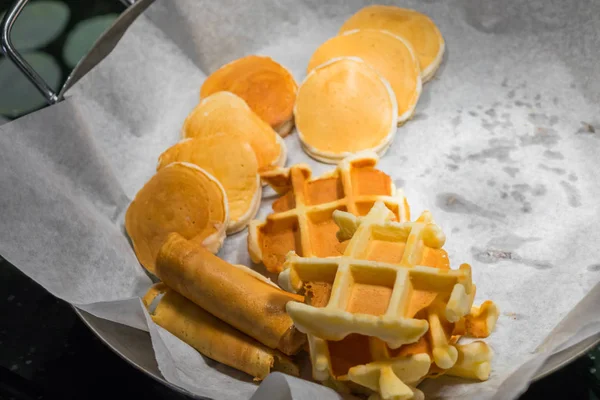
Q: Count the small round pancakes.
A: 7